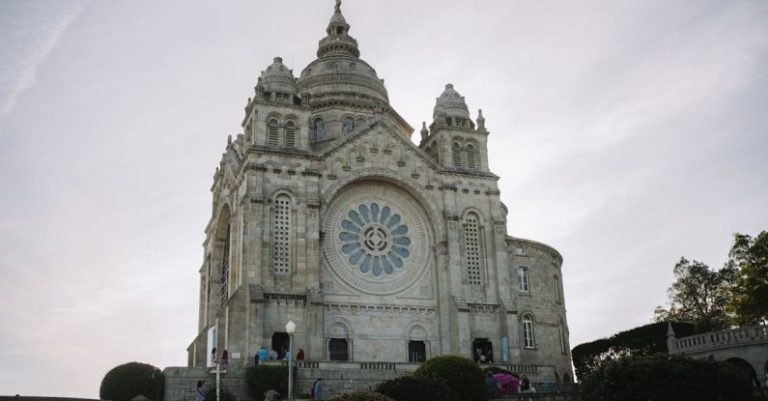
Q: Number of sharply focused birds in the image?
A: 0